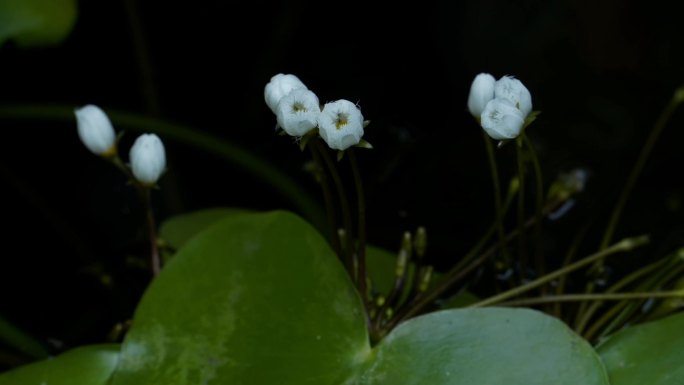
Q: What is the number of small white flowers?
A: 8